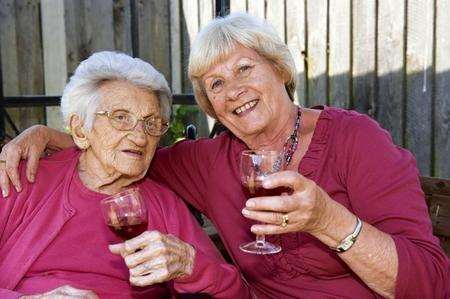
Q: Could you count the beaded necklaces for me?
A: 1